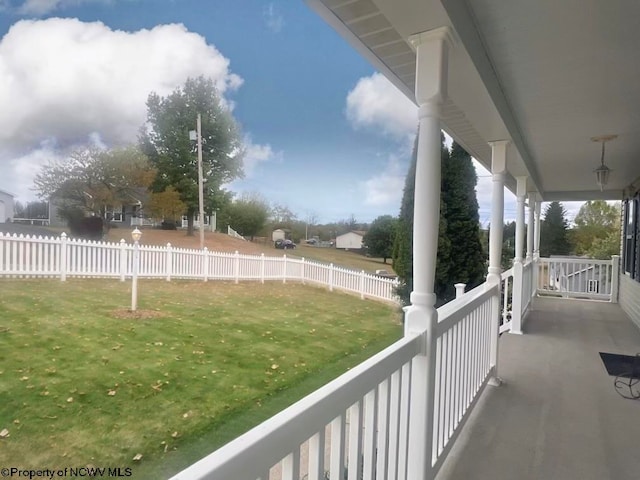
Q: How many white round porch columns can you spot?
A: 5